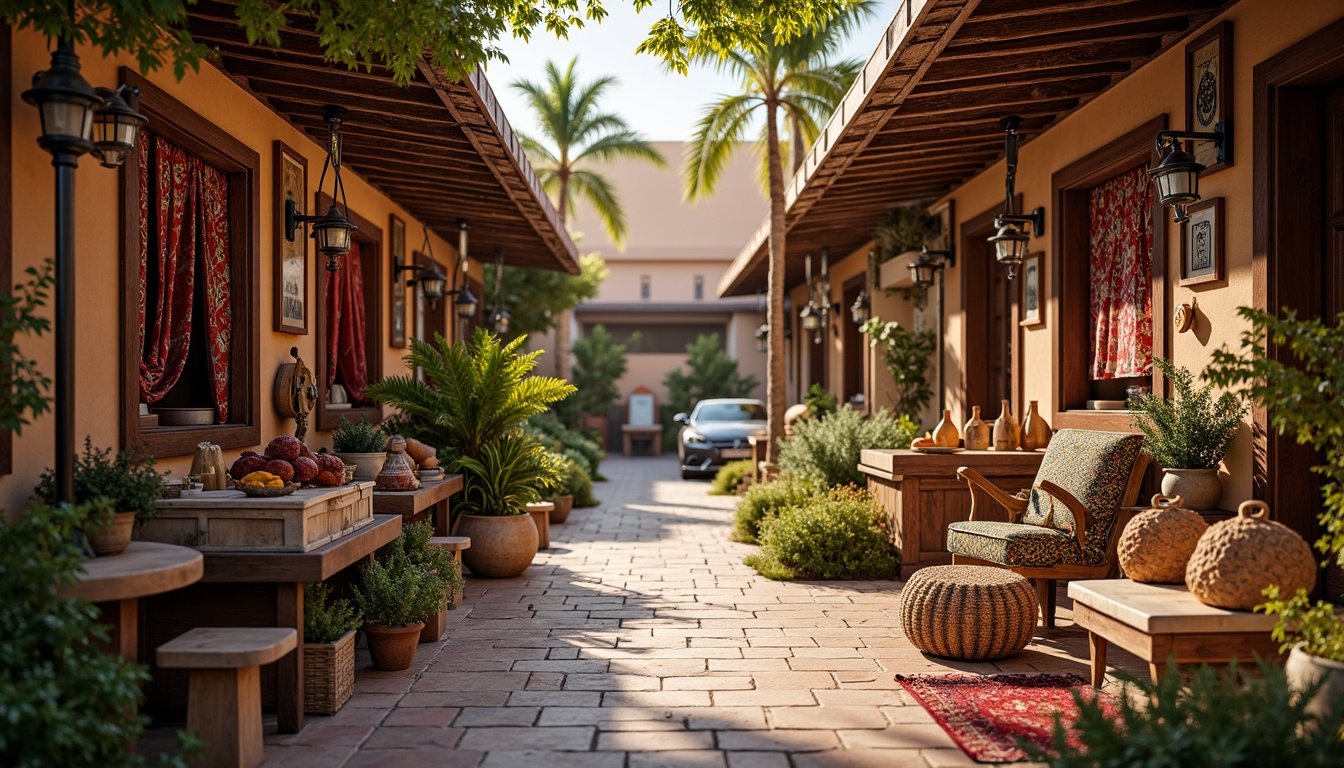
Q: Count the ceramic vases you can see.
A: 4